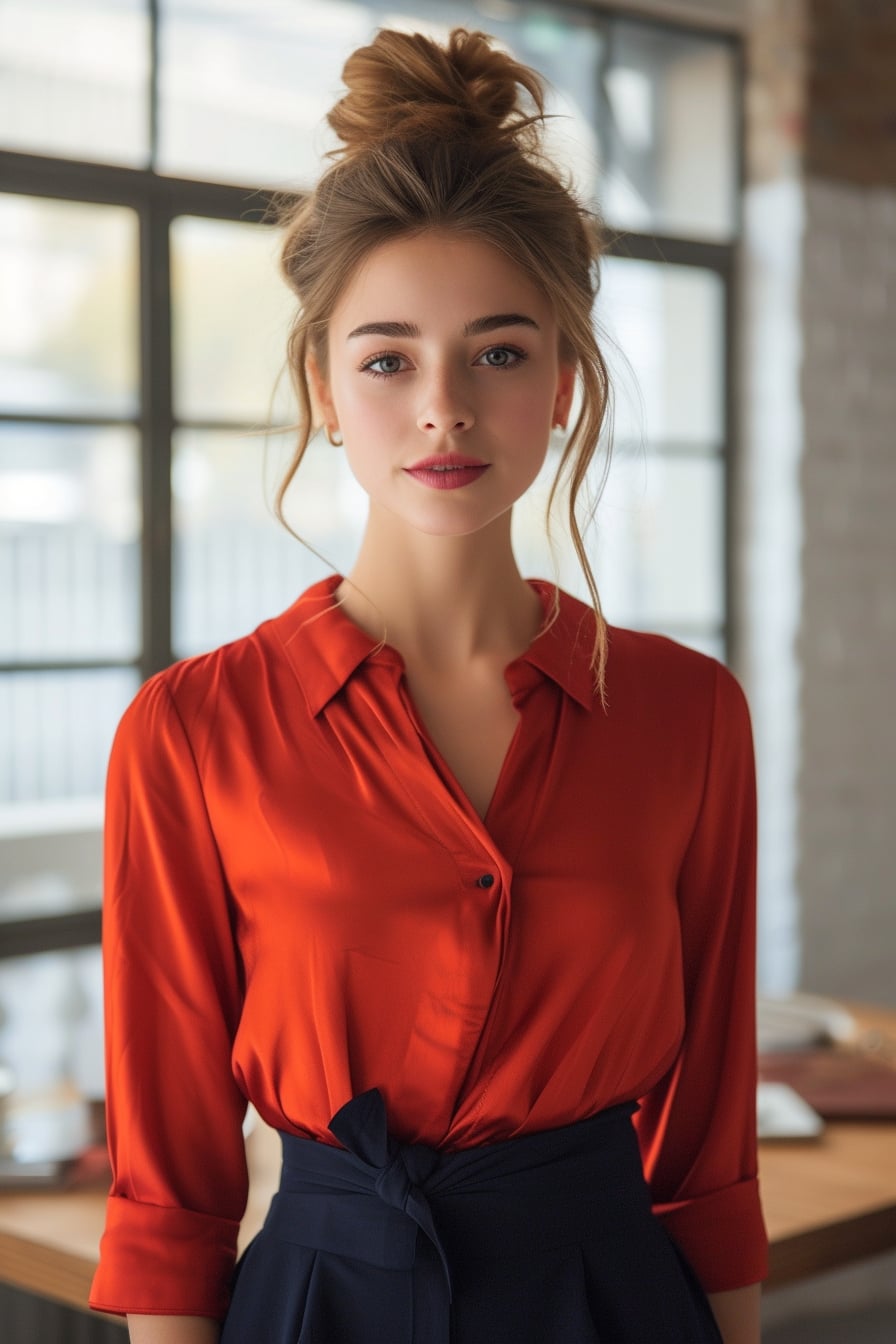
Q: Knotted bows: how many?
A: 1